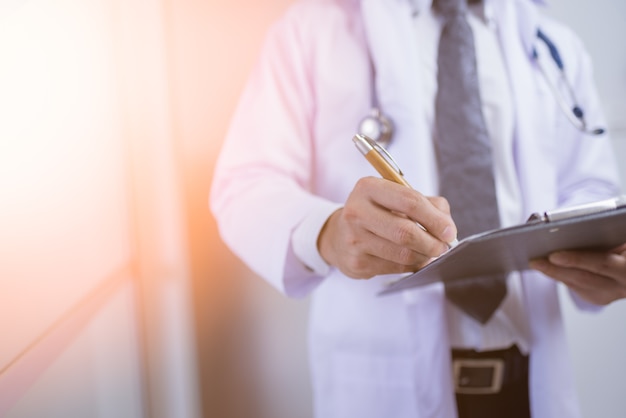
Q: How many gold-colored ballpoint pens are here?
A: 1